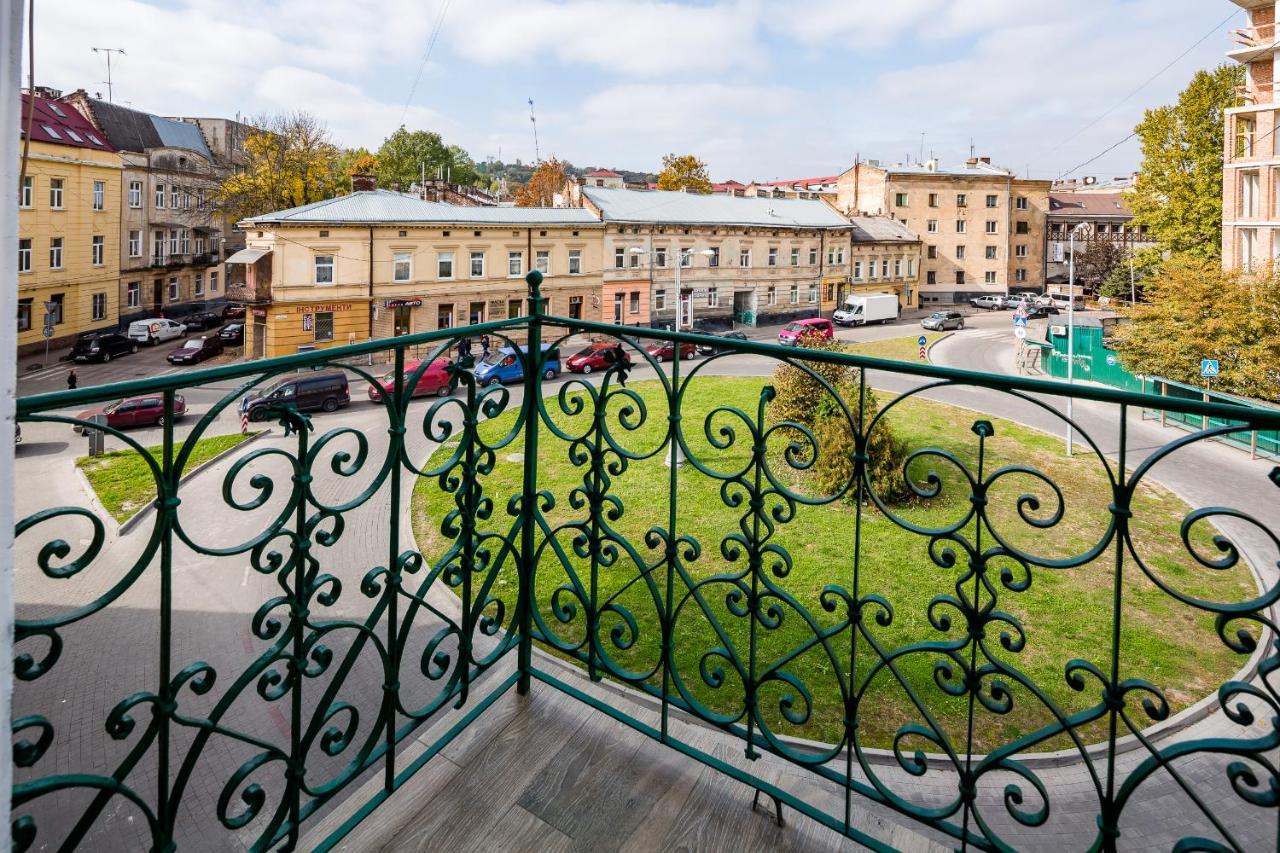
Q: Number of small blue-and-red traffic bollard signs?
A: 2